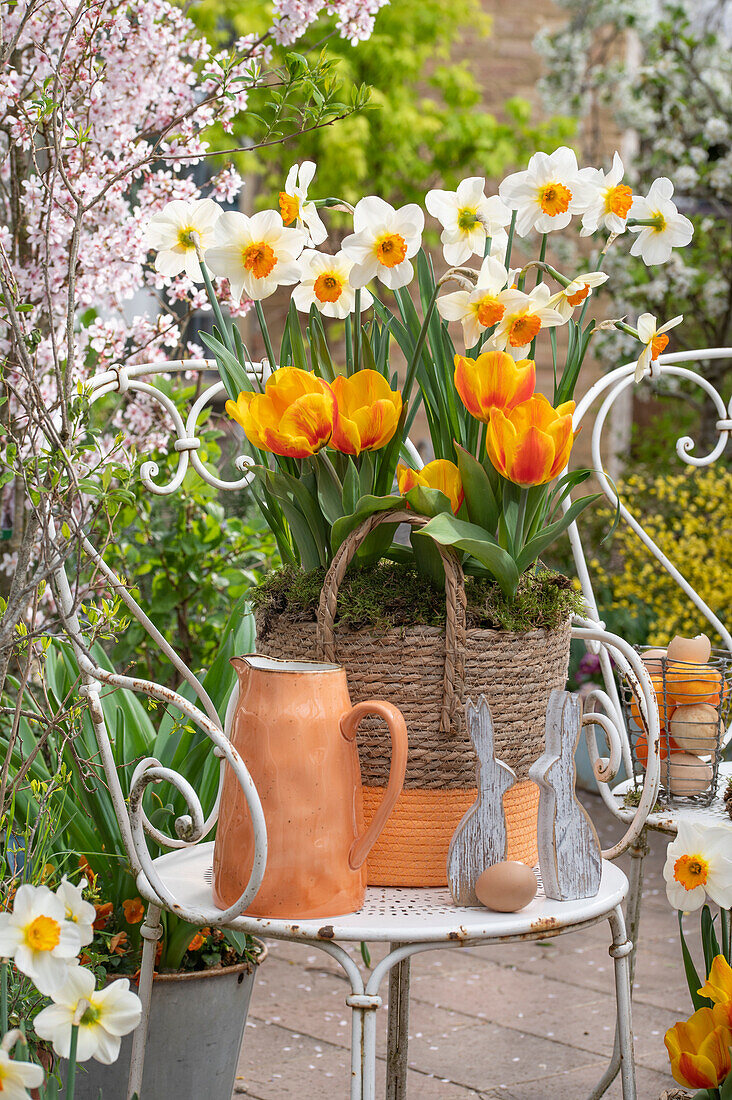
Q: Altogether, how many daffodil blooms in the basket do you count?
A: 13